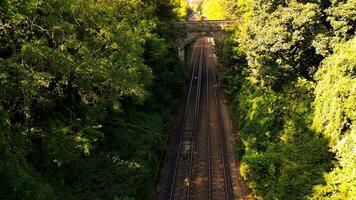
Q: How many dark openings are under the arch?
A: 1